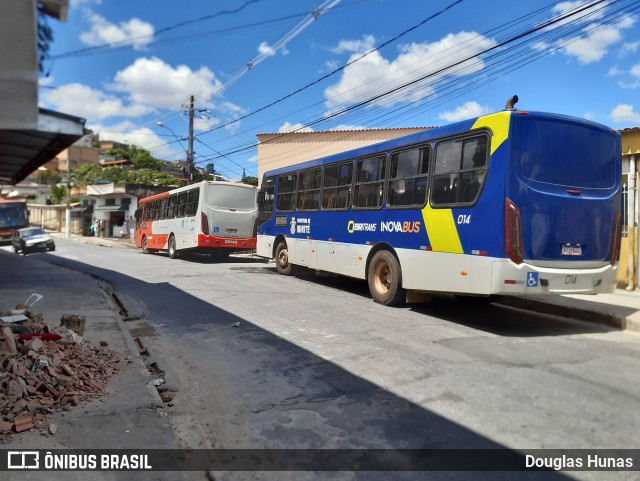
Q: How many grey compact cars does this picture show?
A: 1